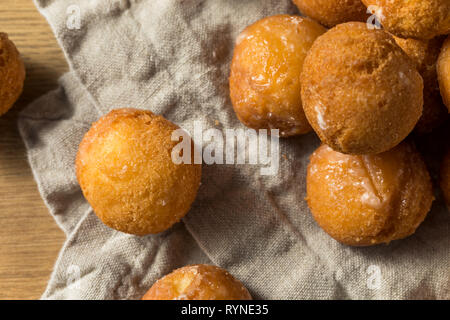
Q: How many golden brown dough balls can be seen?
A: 11